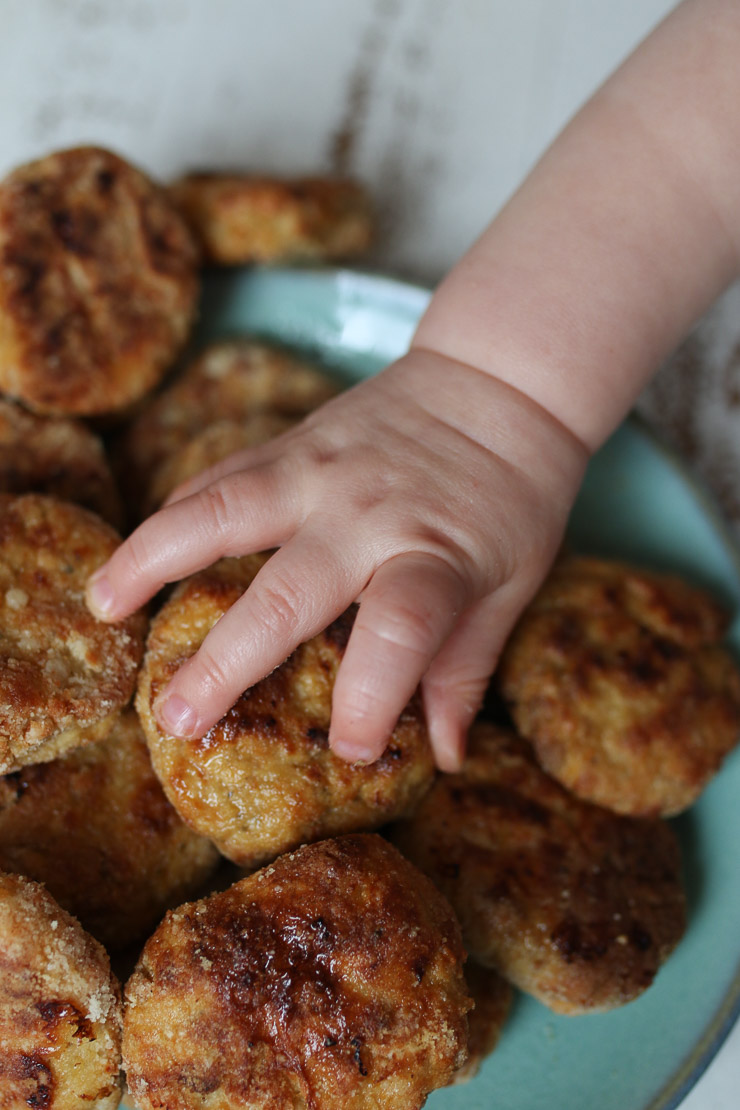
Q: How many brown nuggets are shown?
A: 13